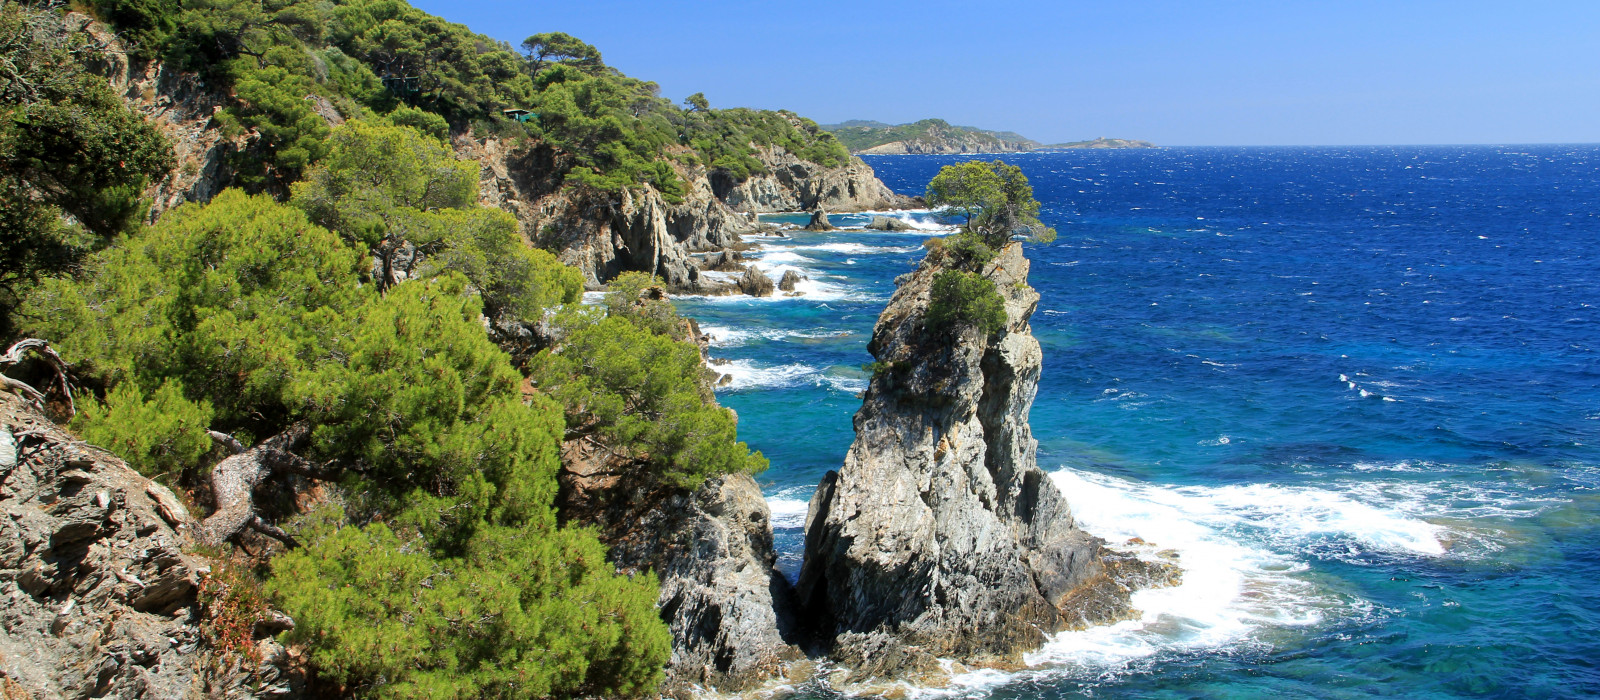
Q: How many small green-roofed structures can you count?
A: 2